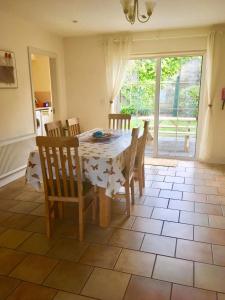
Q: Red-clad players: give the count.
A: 0